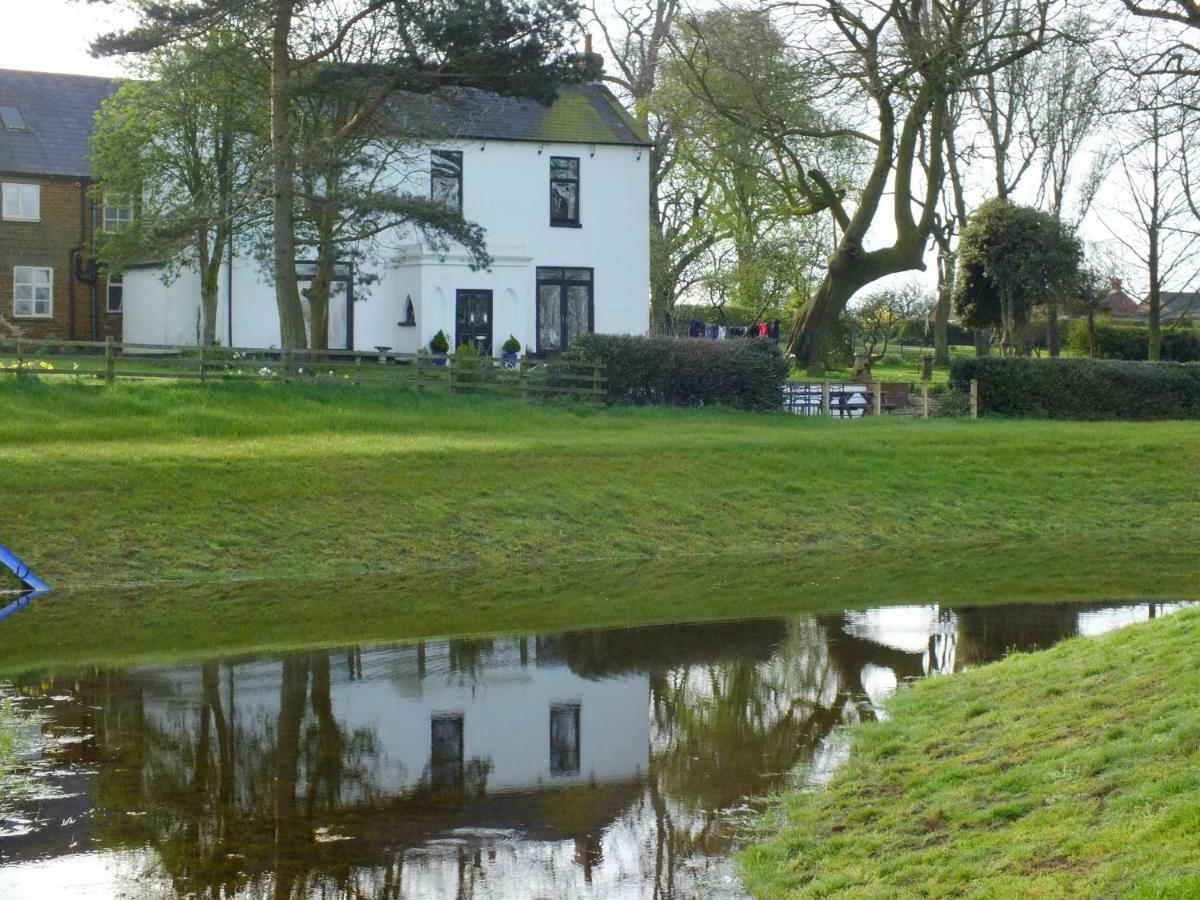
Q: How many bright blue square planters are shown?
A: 2